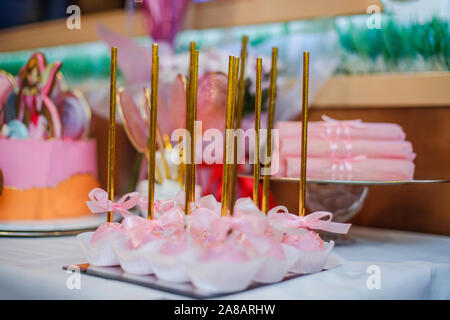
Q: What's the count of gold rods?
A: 10